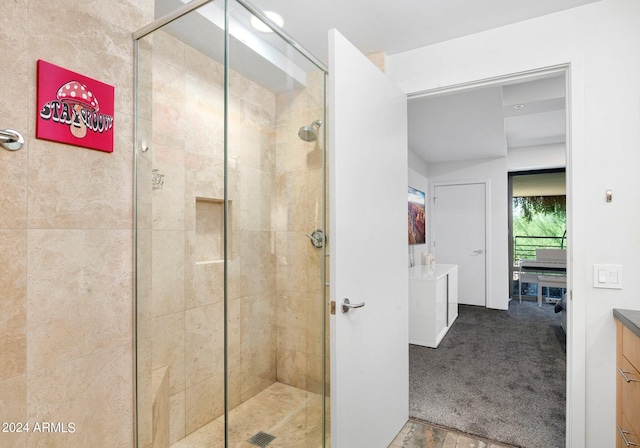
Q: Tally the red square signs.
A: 1